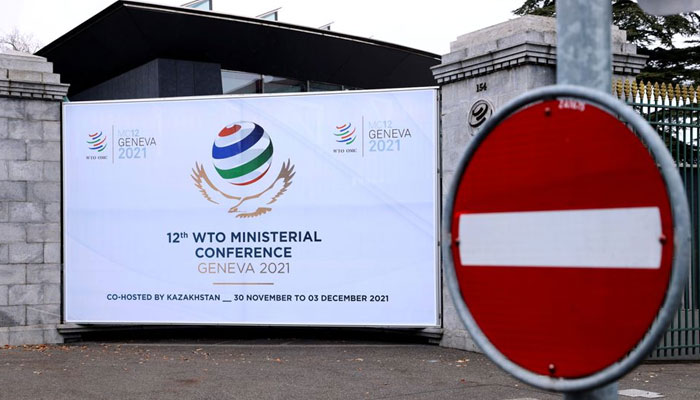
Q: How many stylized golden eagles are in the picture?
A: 1